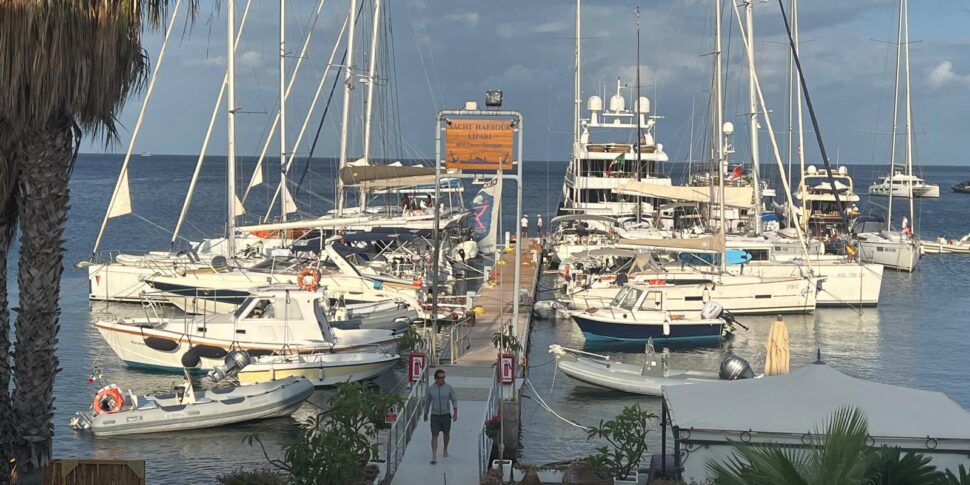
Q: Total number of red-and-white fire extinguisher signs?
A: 2